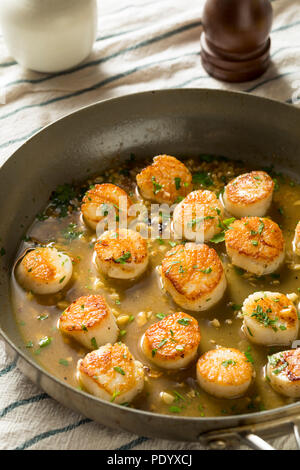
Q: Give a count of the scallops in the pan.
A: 15